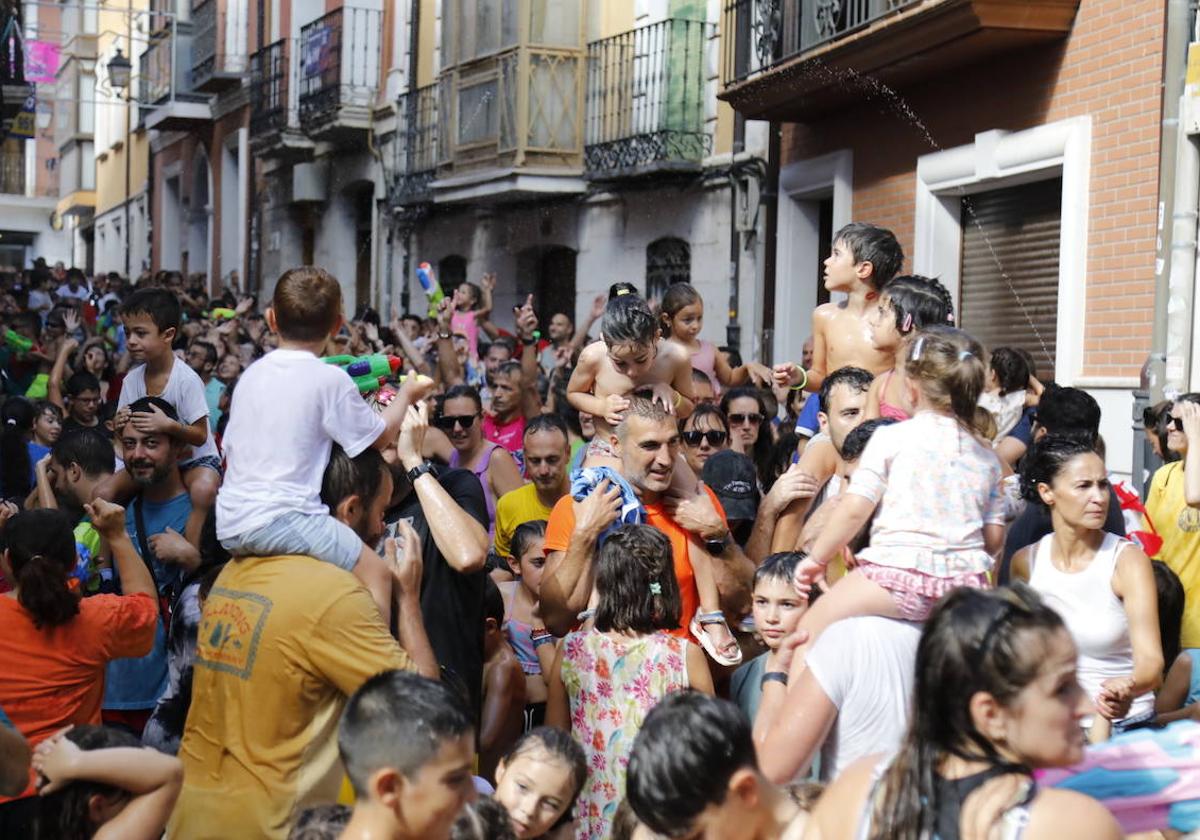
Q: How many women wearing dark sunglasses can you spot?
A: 4